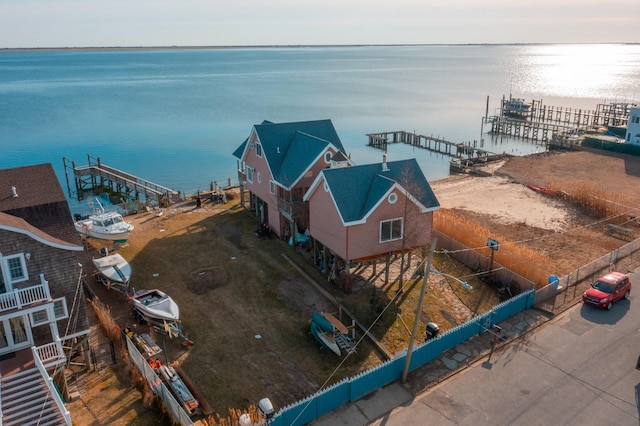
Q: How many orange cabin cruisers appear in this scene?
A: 0